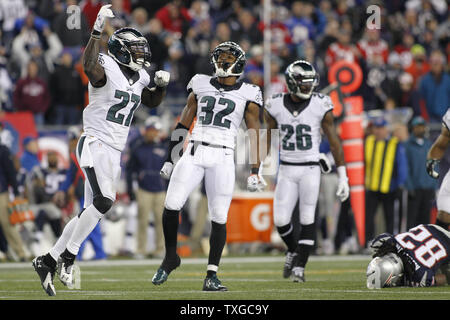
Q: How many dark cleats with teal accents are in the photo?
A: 2